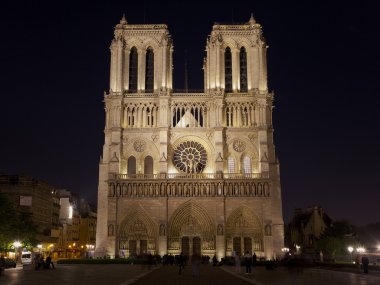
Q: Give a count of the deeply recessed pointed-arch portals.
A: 3